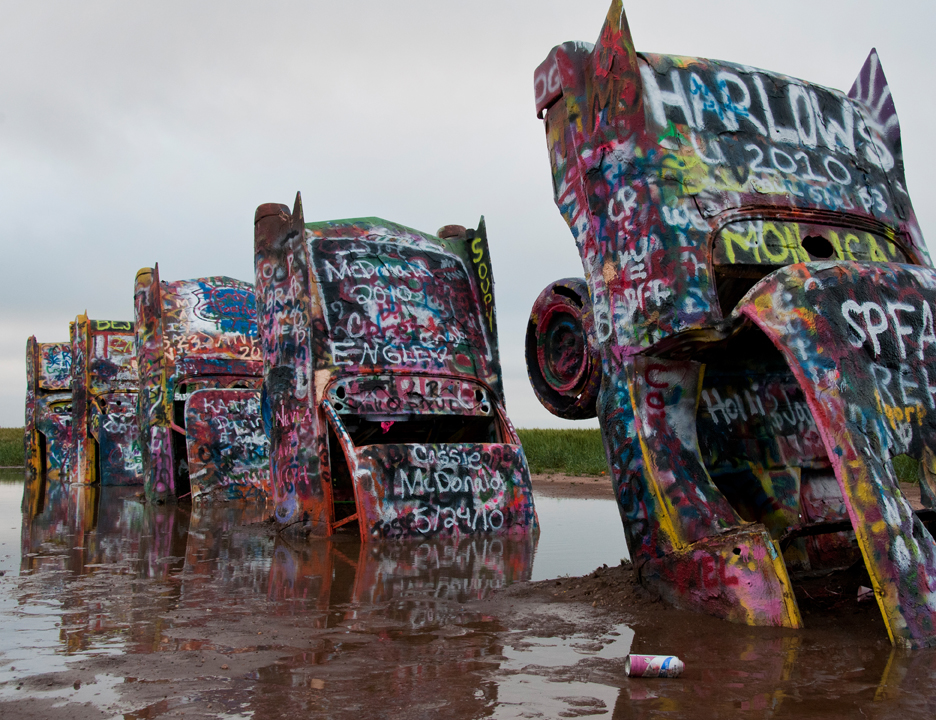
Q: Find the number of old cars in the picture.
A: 5